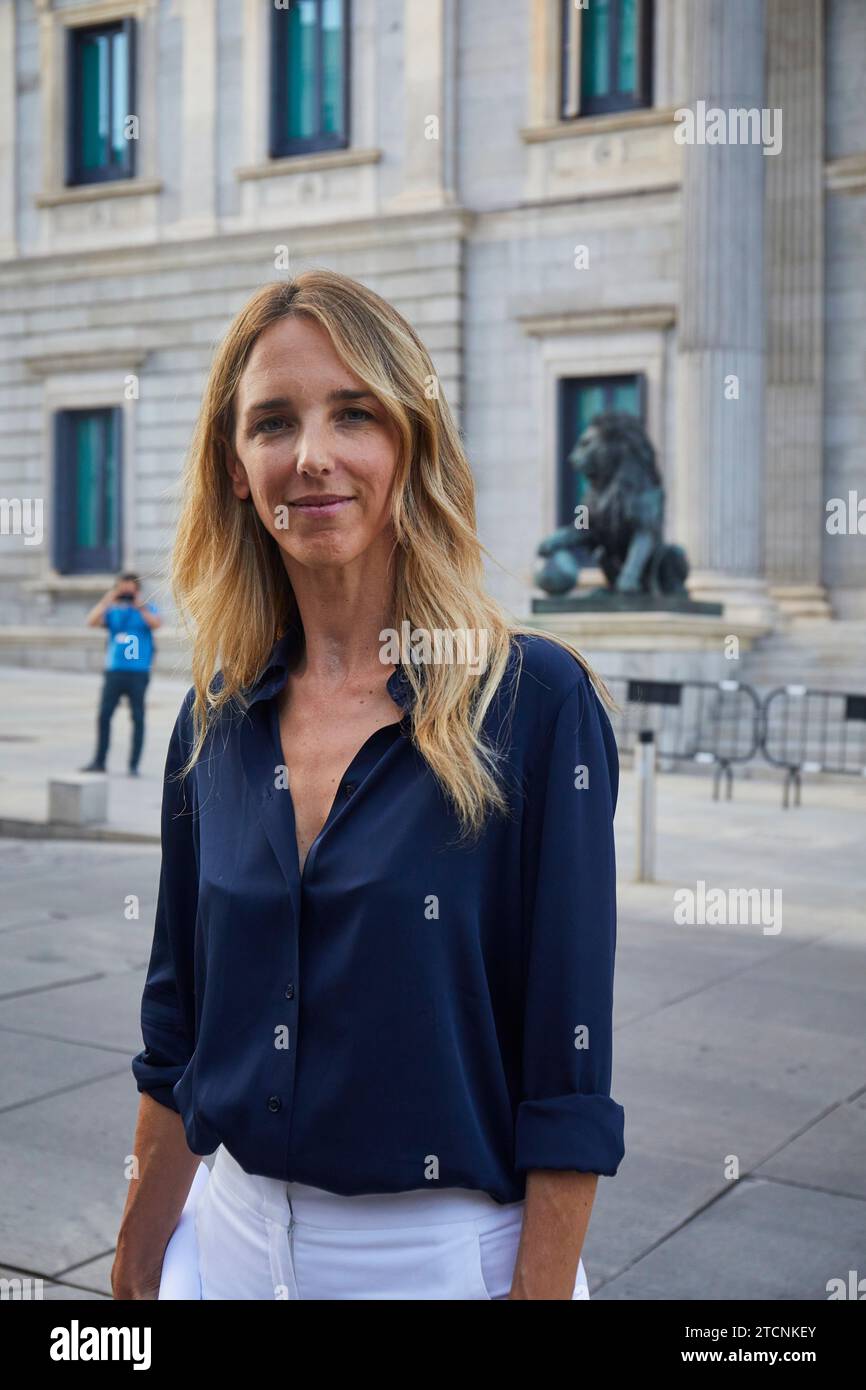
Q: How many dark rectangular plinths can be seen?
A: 1